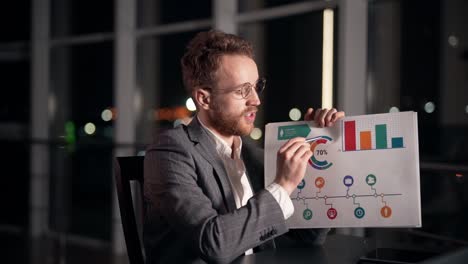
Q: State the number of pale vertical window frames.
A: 4